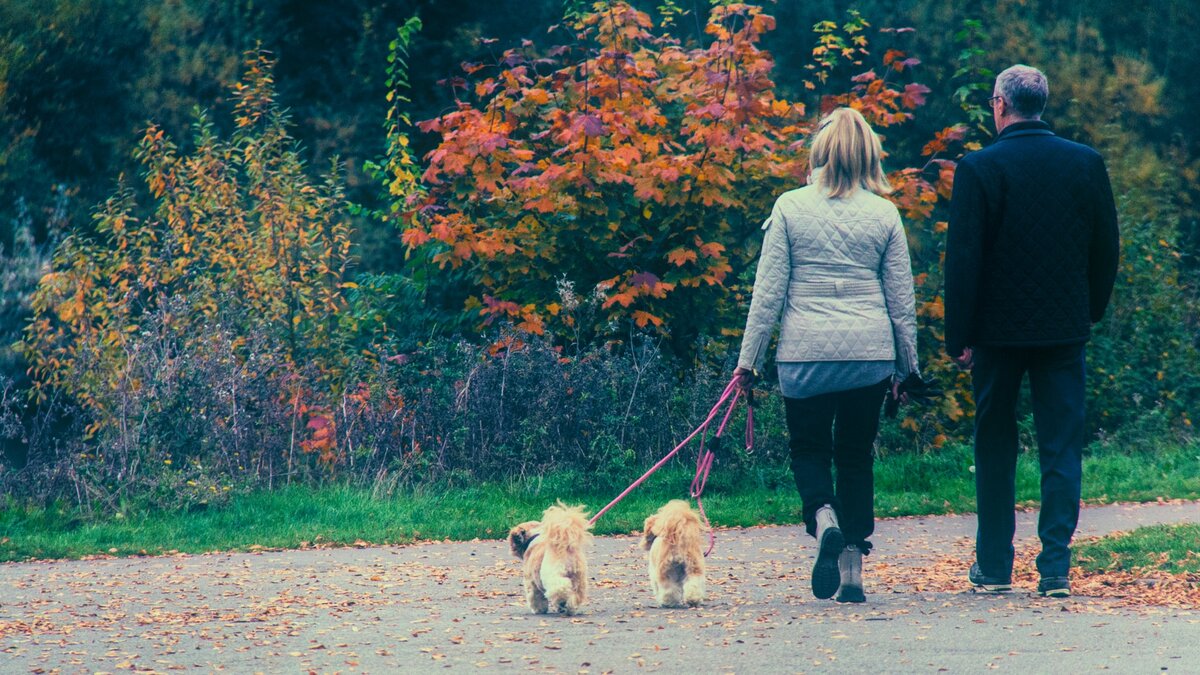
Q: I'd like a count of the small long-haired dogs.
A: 2